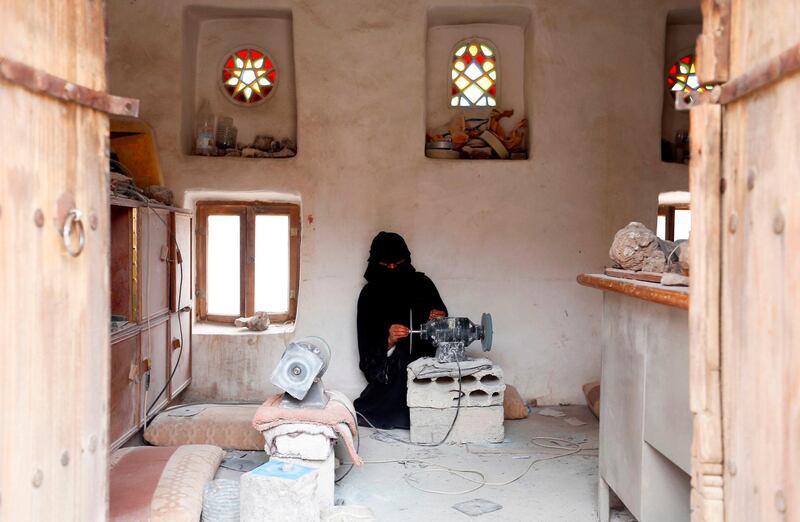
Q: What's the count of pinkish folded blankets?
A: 1